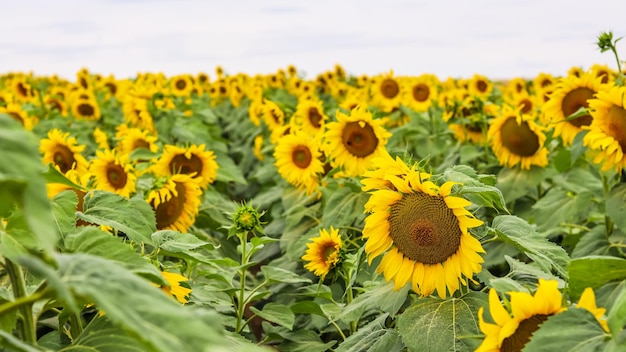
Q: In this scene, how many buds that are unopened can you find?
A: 2